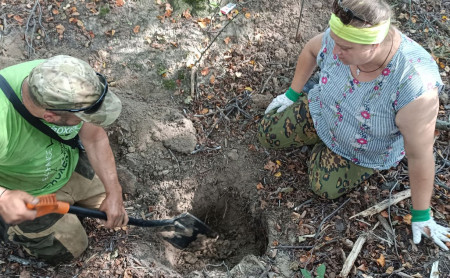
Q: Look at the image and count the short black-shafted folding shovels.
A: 1